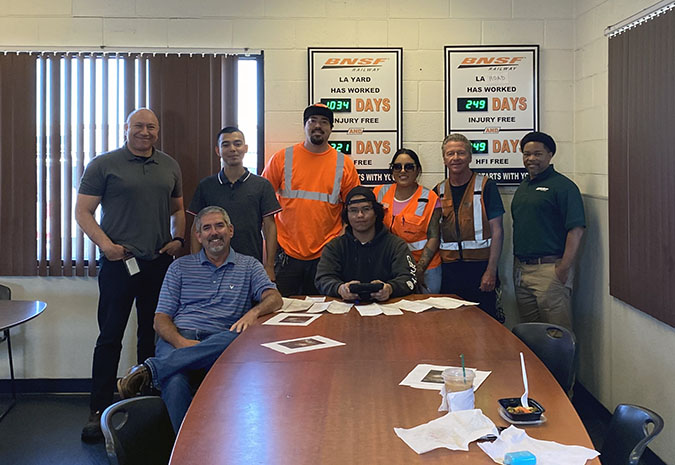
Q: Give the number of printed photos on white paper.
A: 3